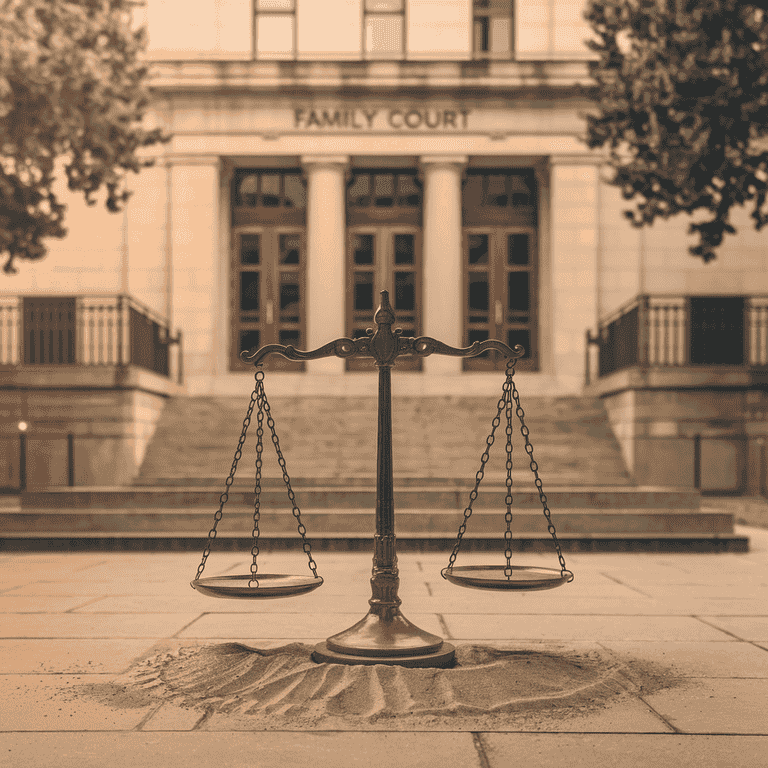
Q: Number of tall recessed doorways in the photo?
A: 3